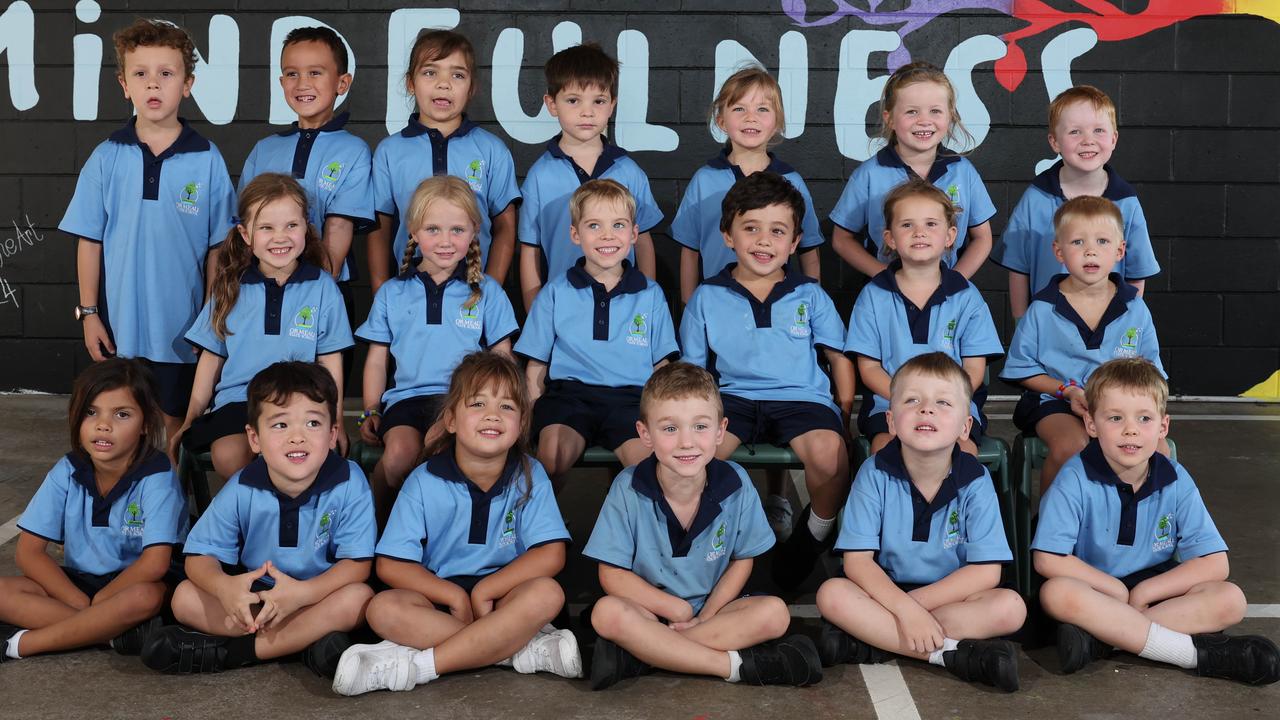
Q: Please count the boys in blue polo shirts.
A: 11